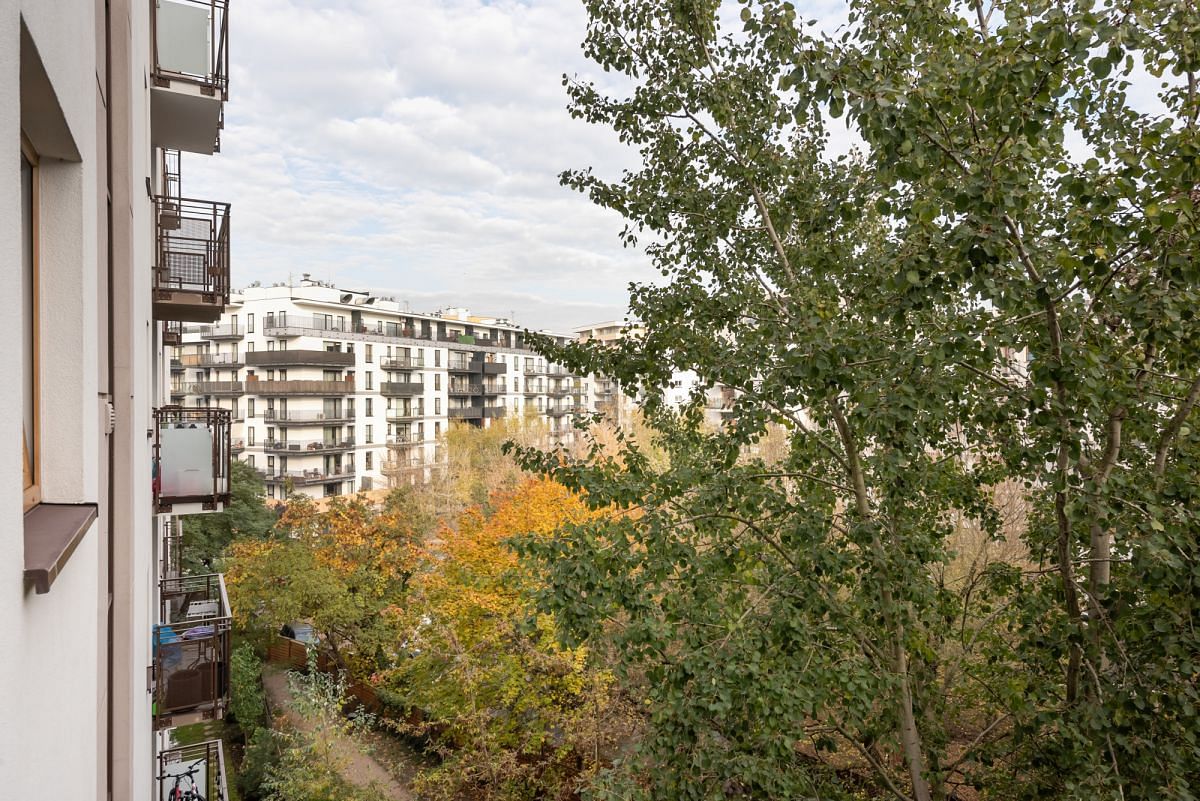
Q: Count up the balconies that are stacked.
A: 5